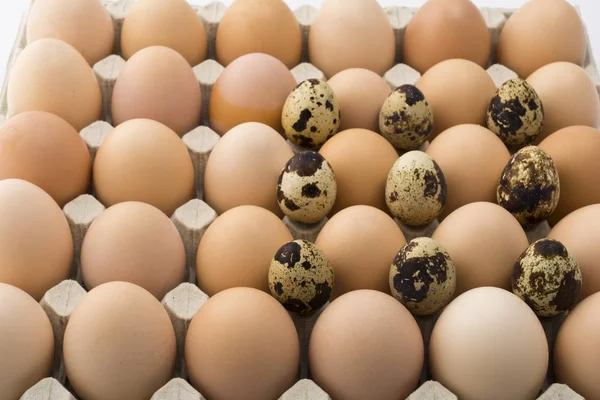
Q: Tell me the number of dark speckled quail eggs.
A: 9